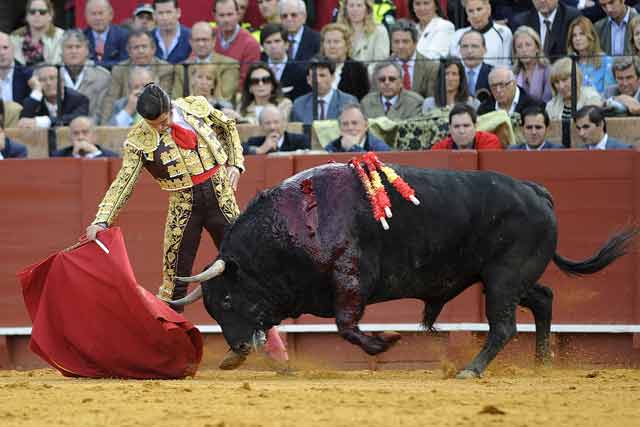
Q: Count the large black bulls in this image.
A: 1